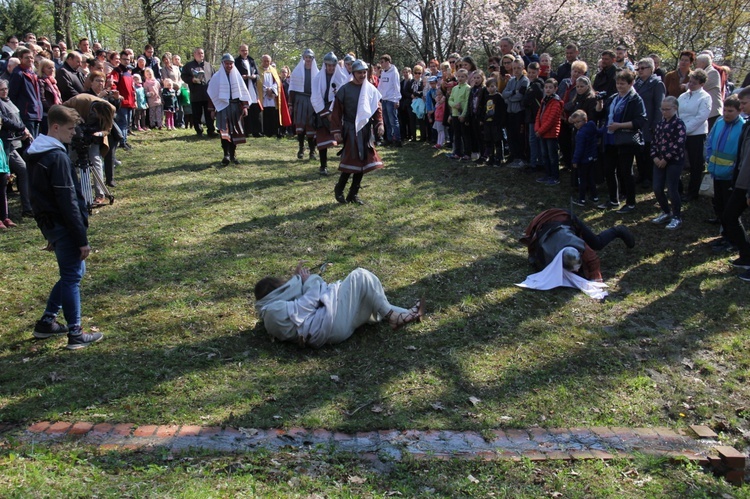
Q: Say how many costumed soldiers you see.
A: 6